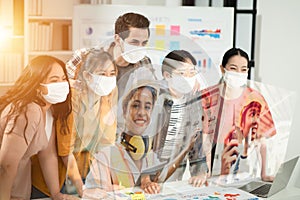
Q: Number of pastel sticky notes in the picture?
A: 4